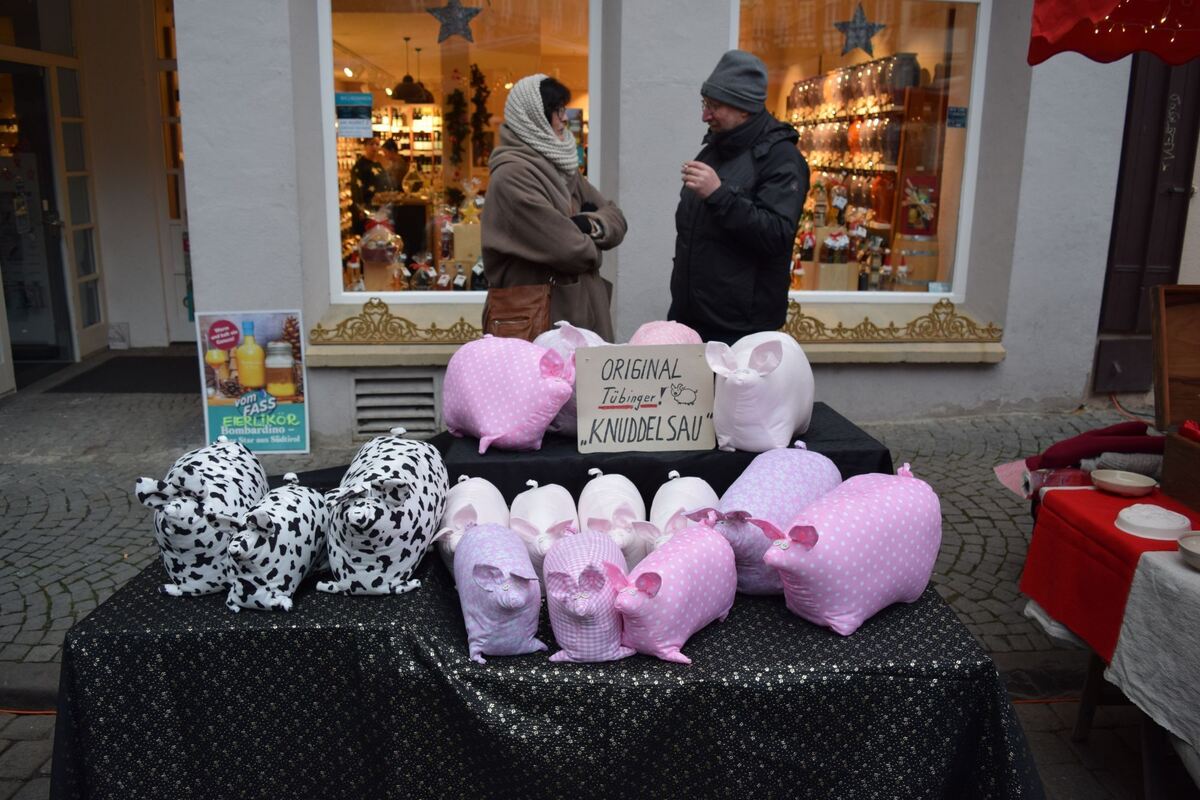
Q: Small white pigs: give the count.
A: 4